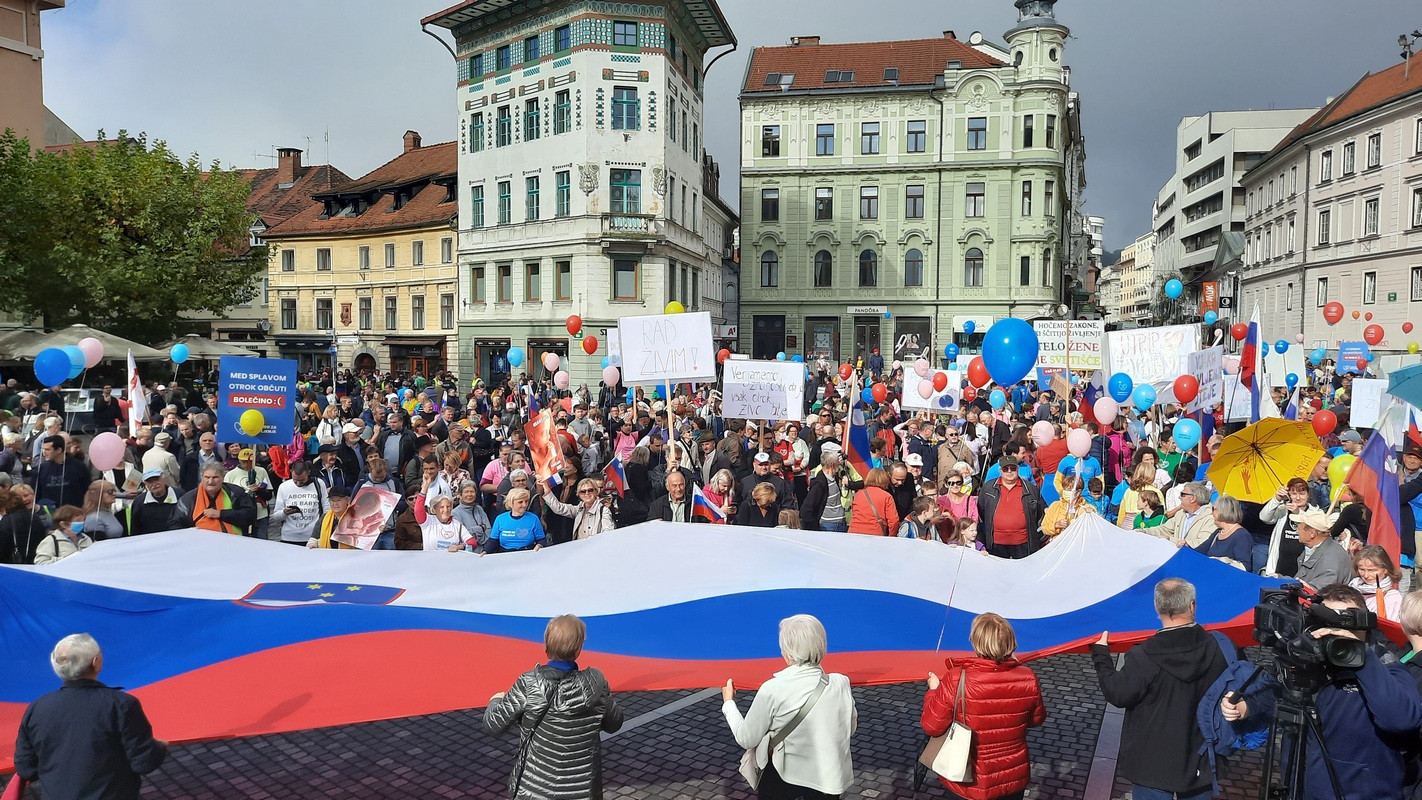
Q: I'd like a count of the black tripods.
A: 1